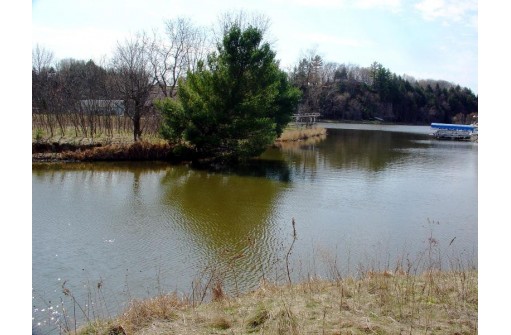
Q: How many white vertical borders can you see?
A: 2